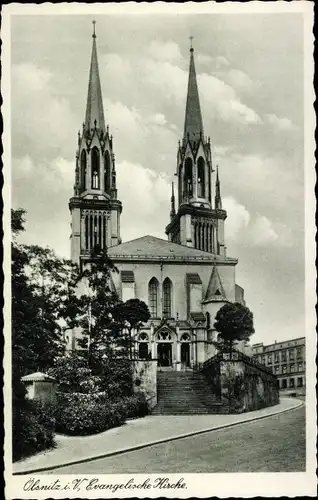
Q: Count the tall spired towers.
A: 2